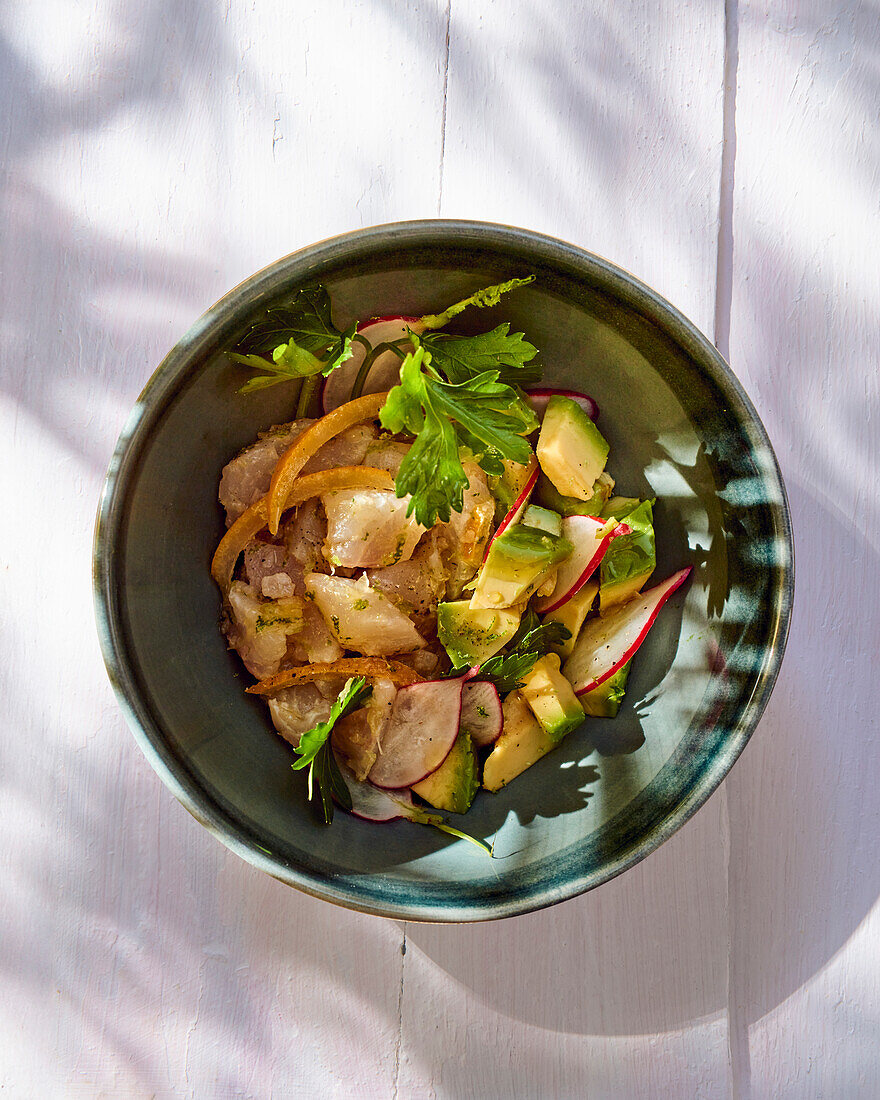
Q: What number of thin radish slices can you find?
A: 8